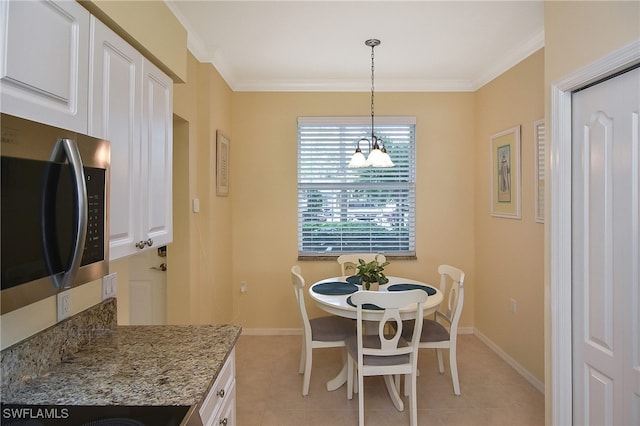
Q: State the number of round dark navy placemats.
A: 4